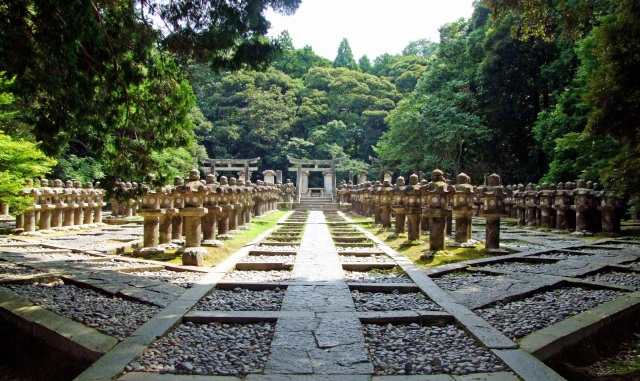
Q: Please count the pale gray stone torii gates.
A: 3